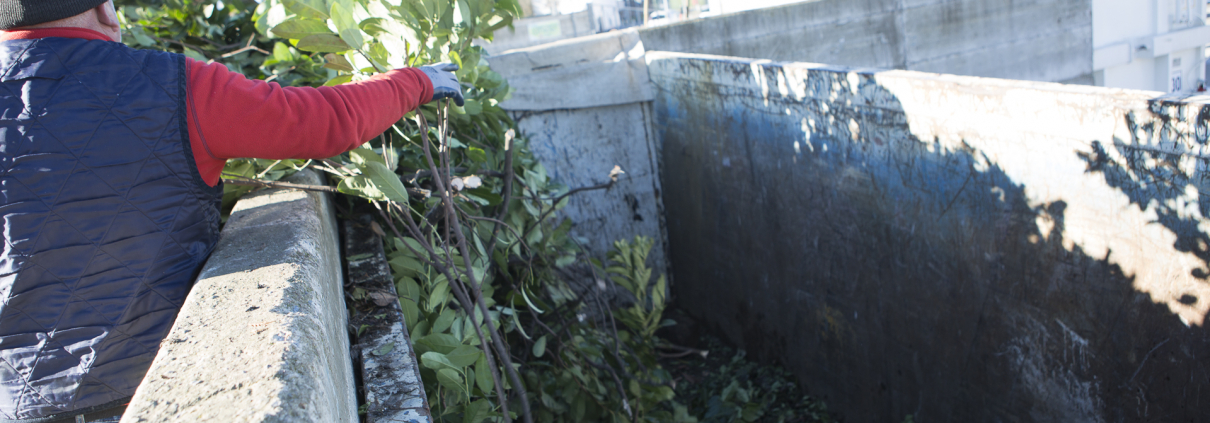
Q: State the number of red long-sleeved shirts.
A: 1